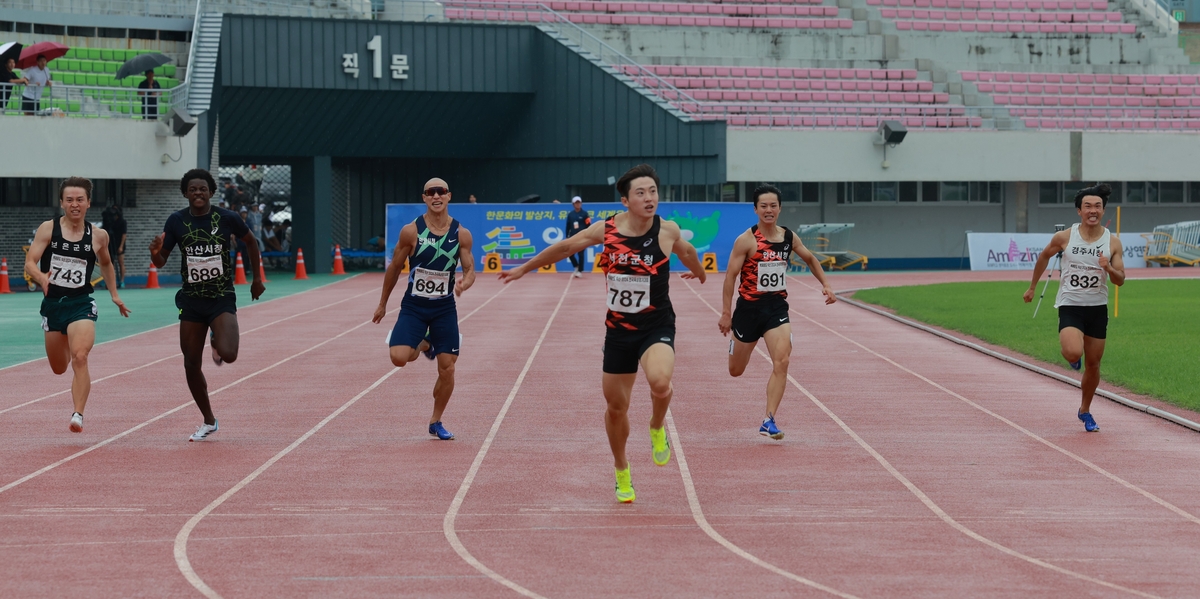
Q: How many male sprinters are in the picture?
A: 6